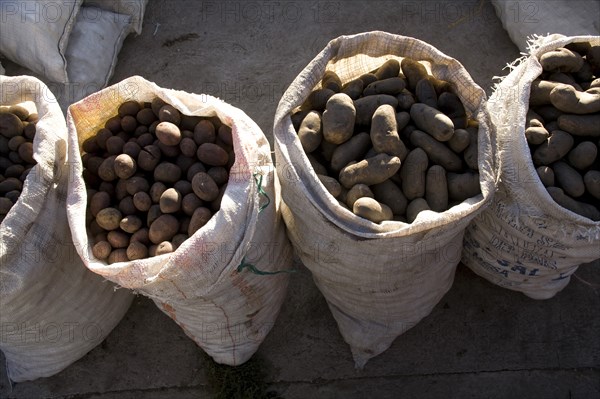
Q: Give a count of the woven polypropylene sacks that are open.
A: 4